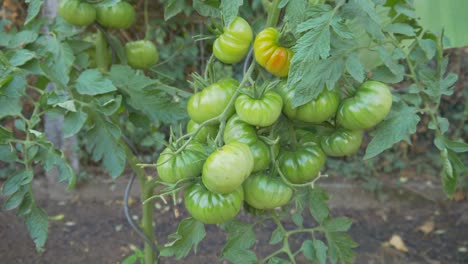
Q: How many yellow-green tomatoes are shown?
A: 1